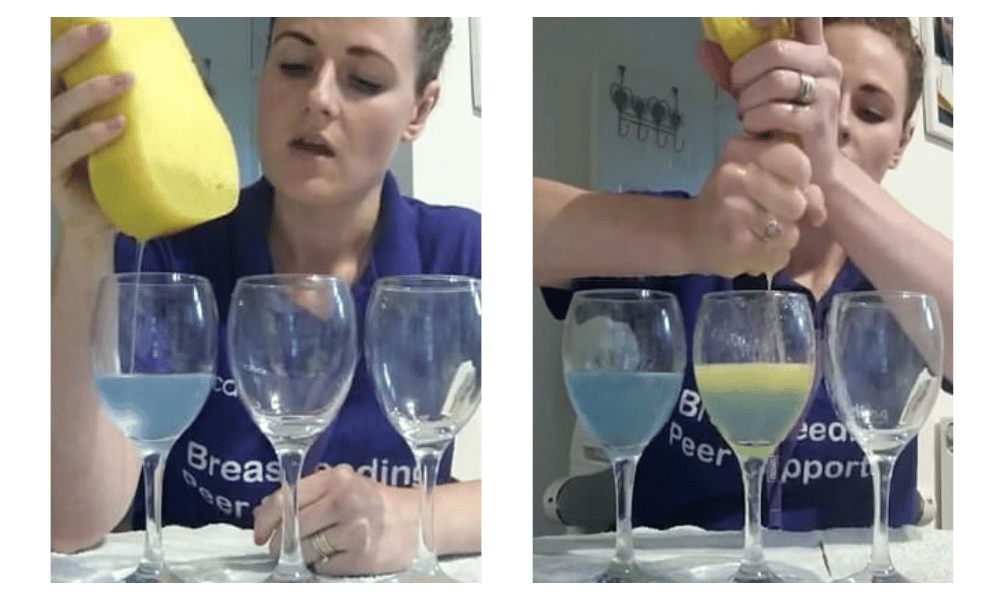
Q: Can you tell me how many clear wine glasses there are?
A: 6